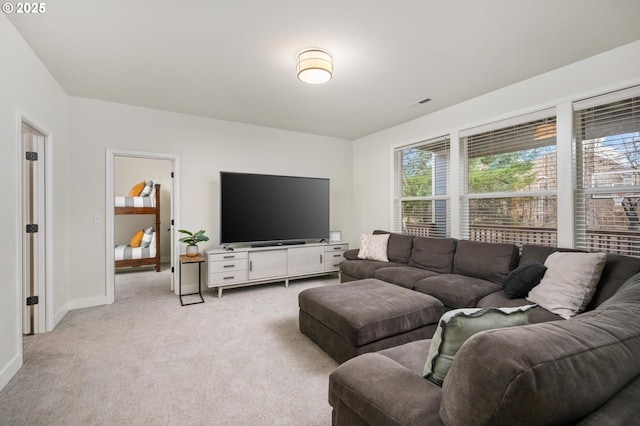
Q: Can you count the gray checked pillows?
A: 2